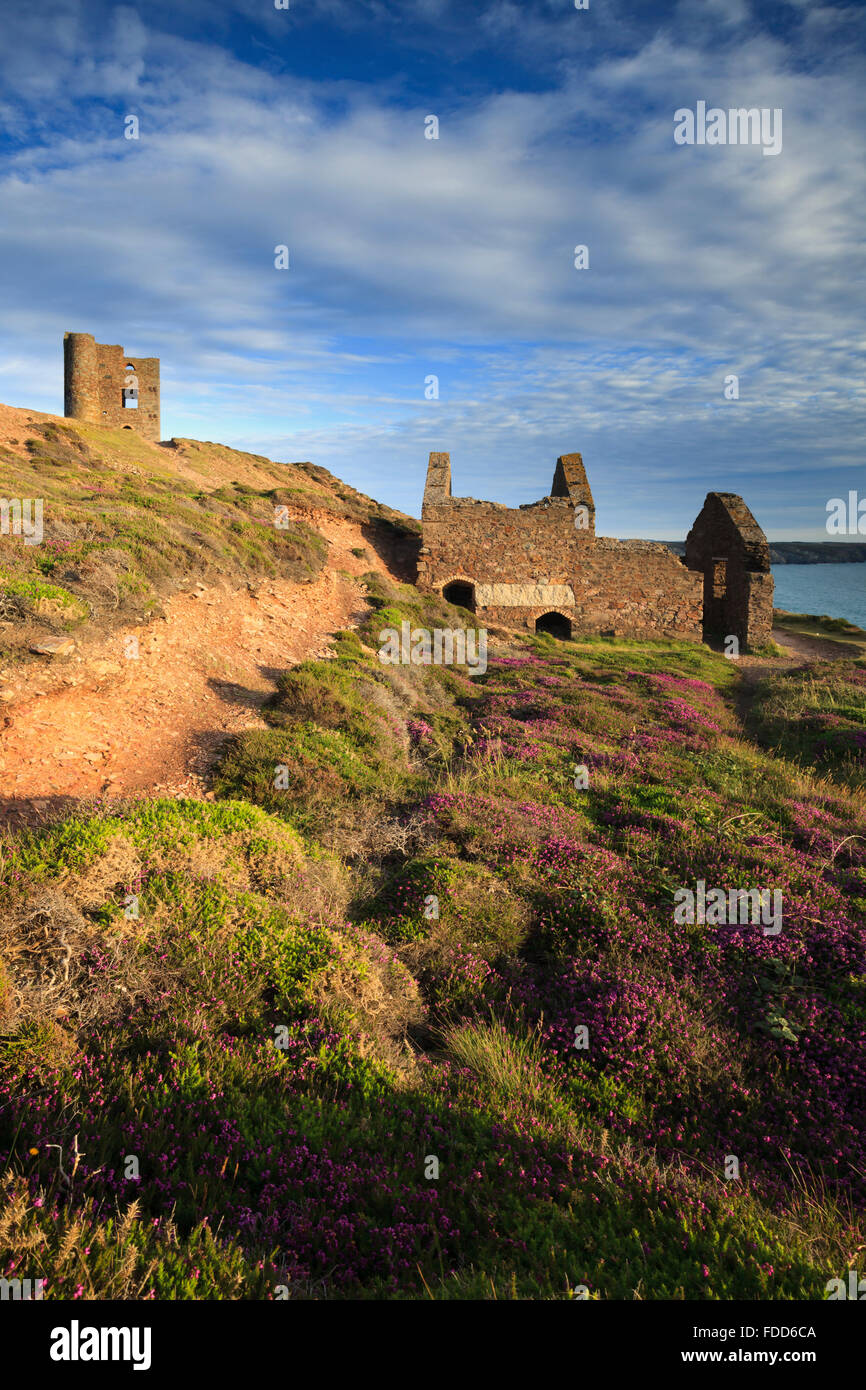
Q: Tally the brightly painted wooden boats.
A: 0